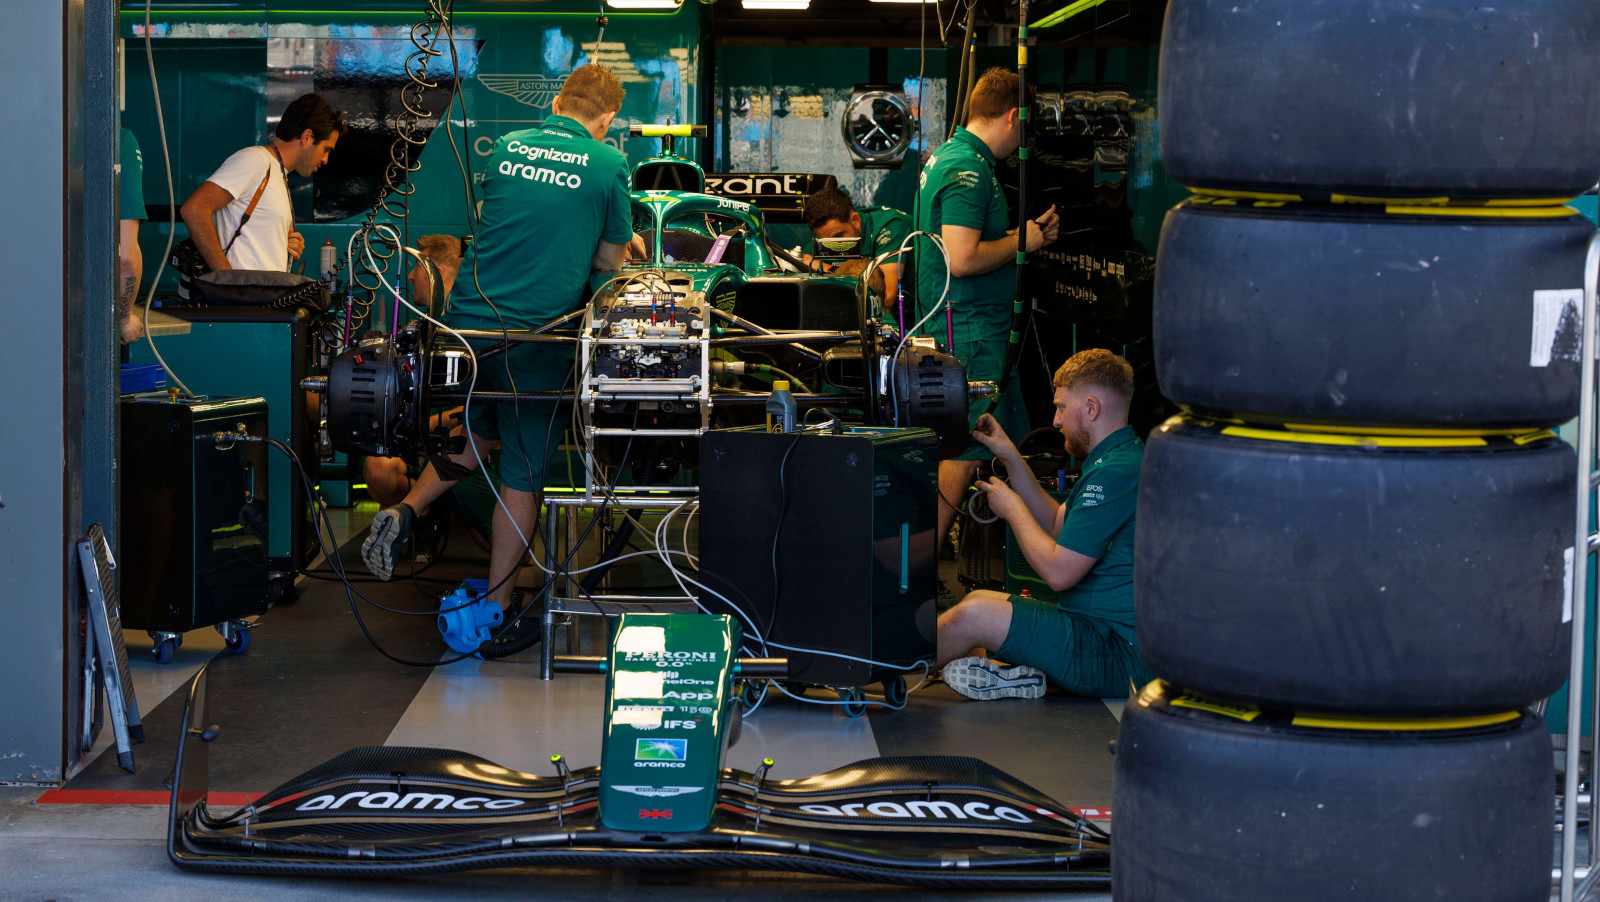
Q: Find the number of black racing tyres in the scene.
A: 4